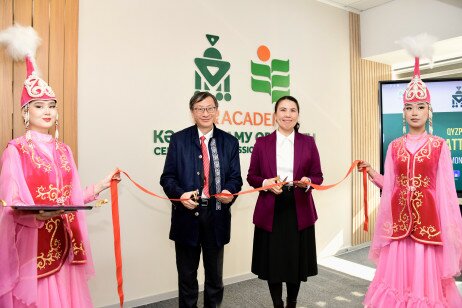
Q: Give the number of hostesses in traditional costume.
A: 2